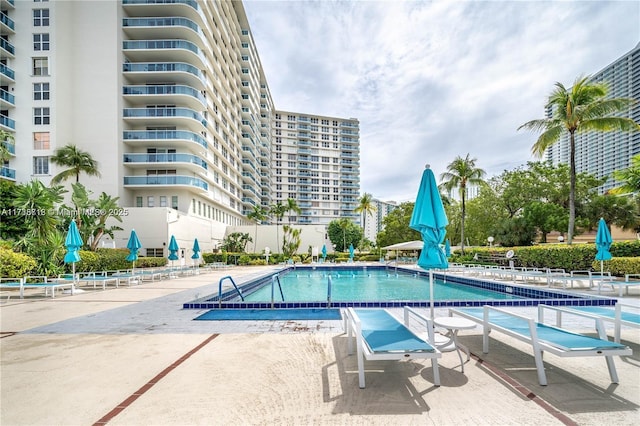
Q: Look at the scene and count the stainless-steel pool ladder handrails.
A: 3